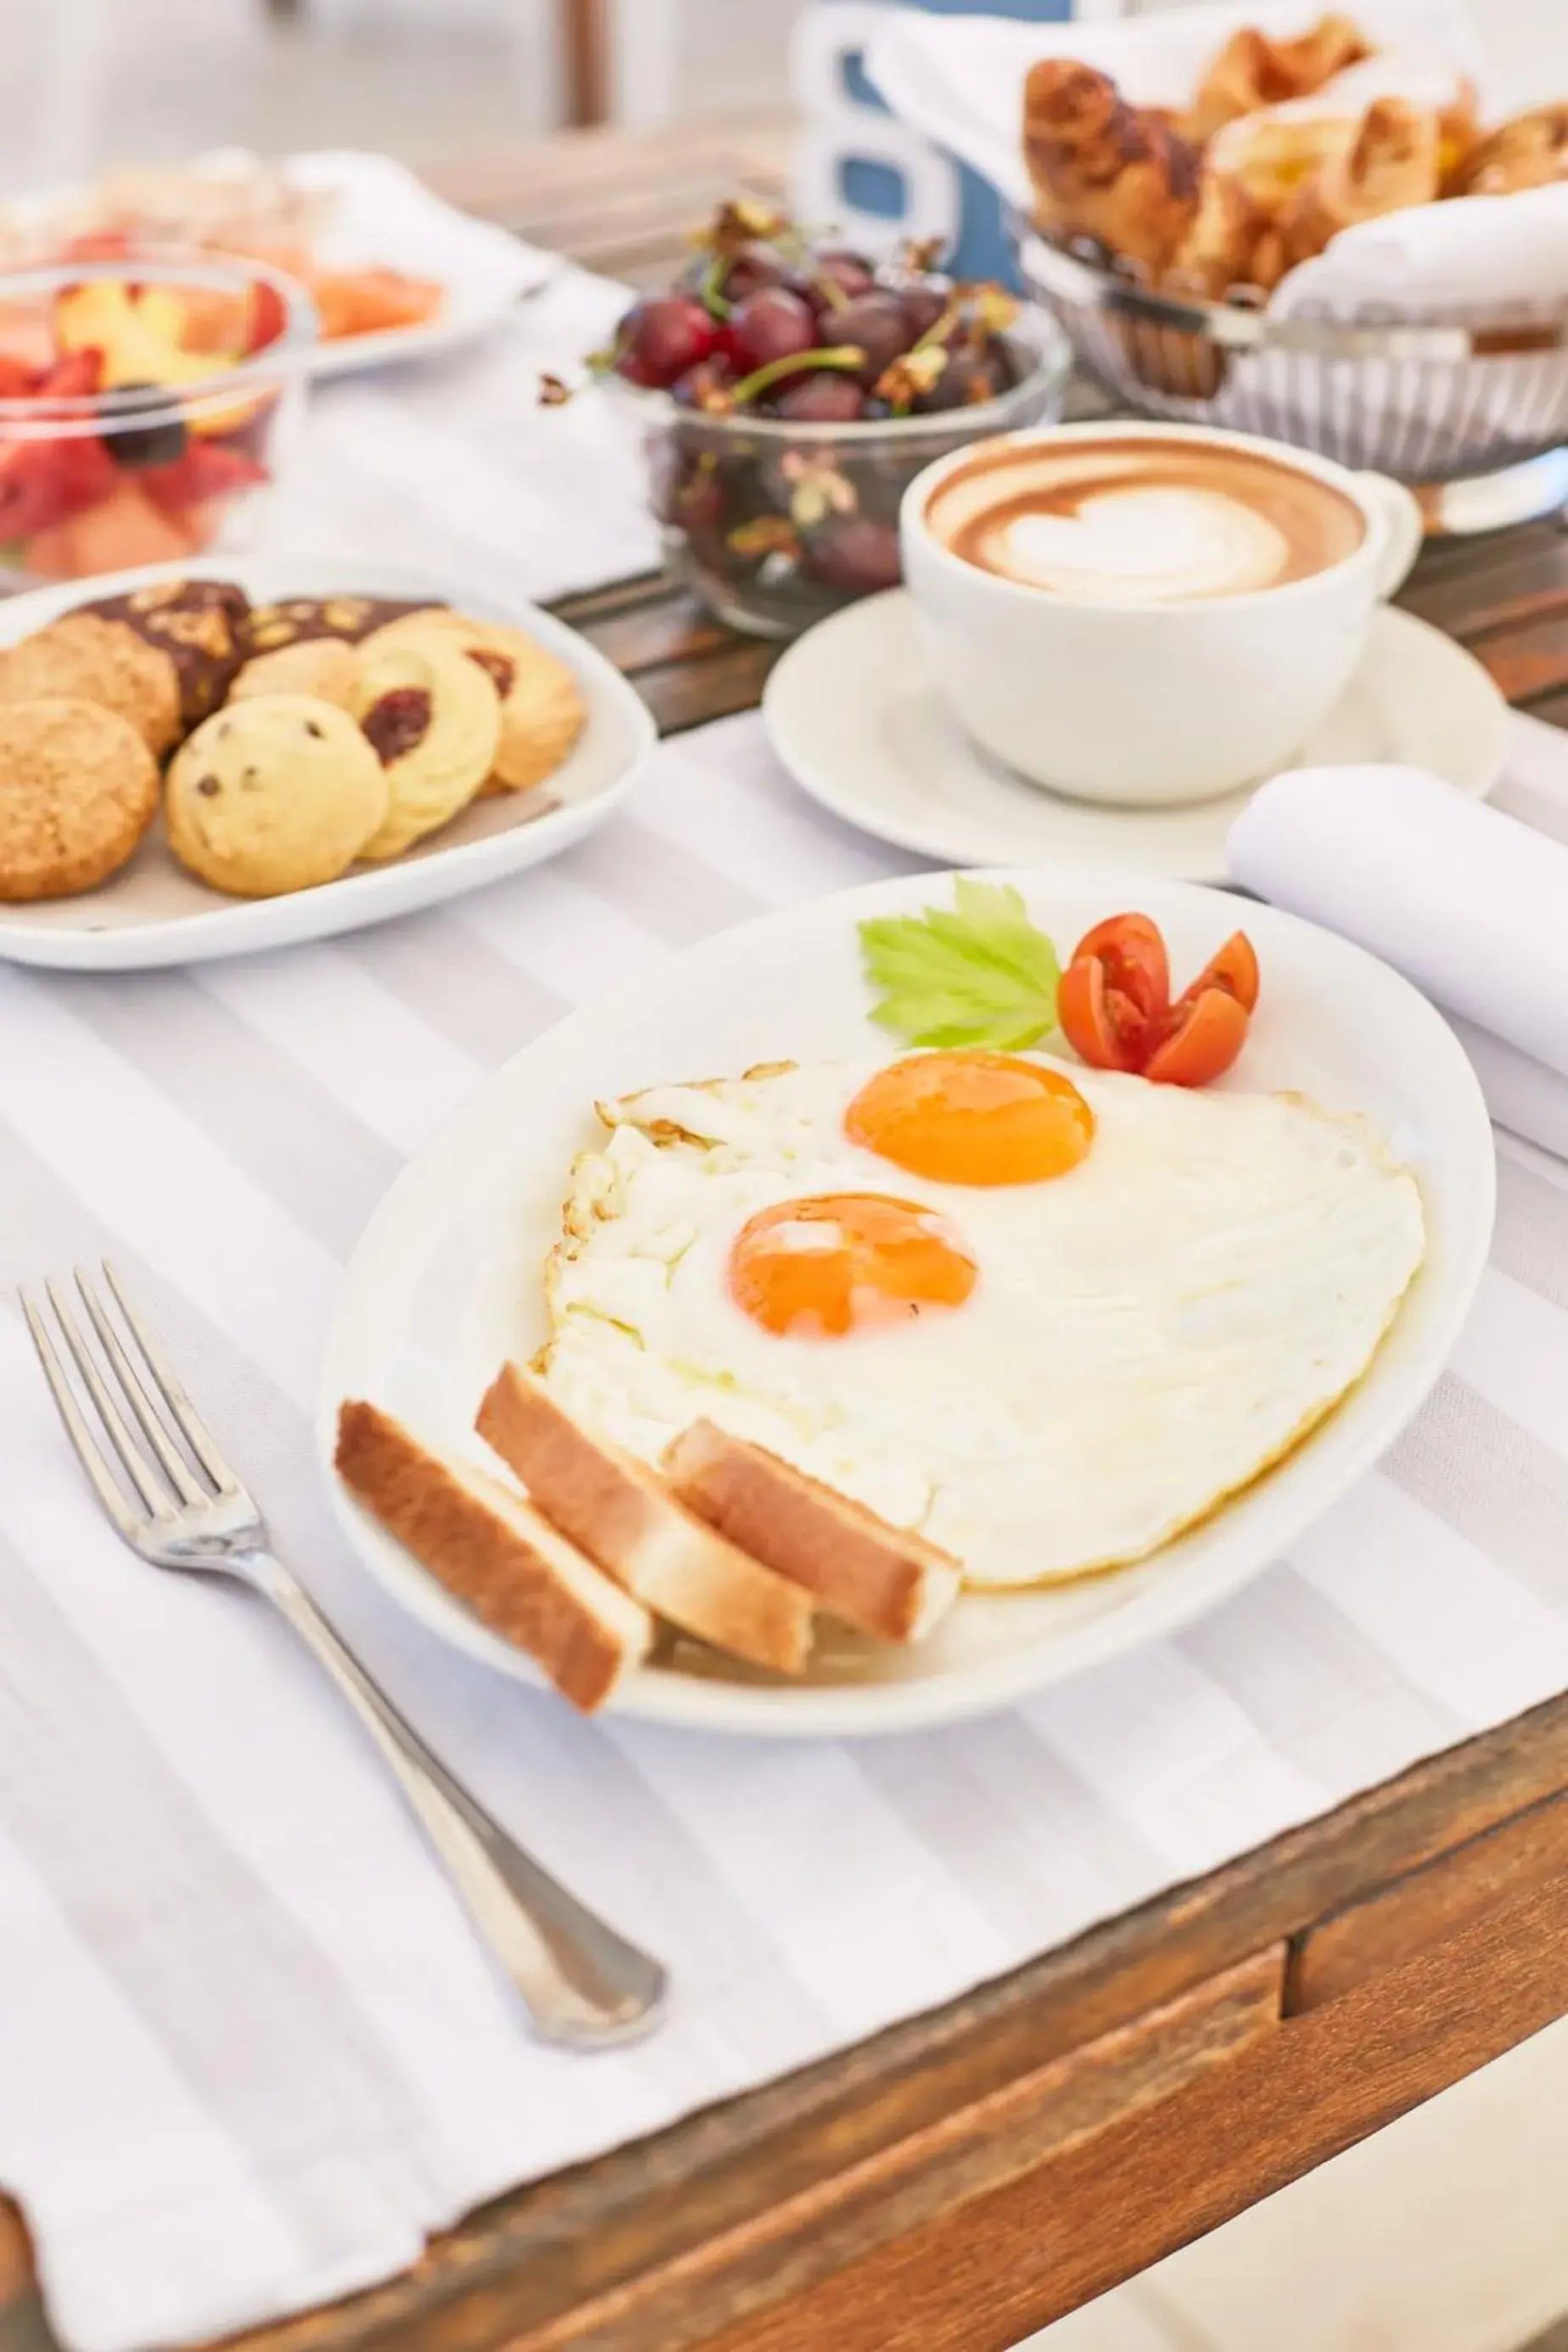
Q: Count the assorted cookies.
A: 8